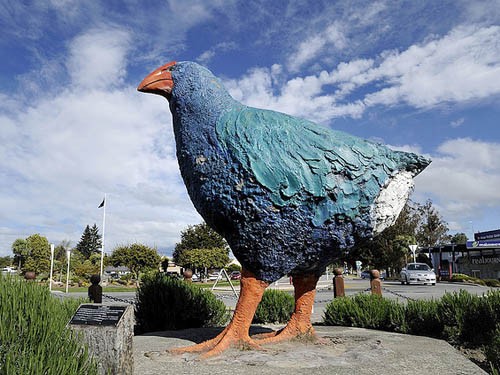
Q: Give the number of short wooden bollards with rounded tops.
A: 5